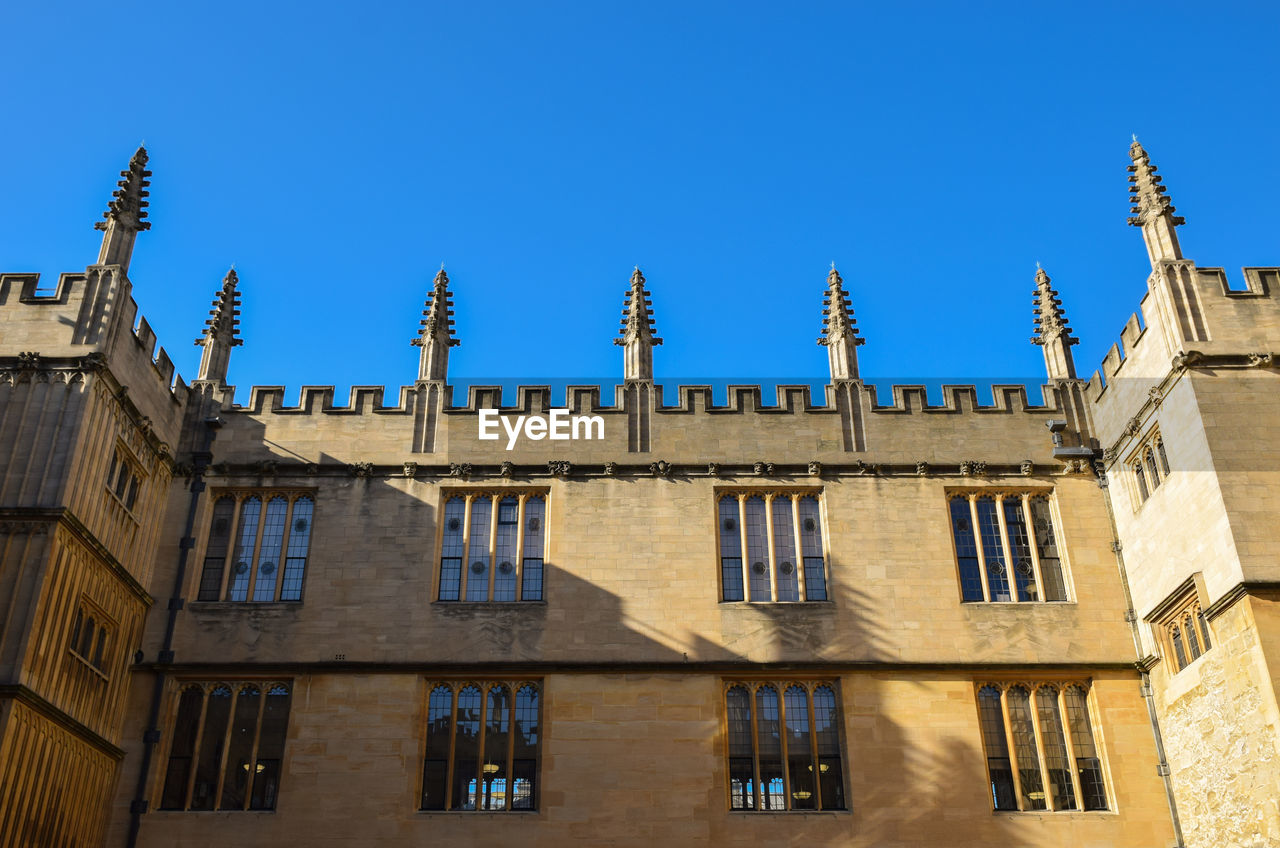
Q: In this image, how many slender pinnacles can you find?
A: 7